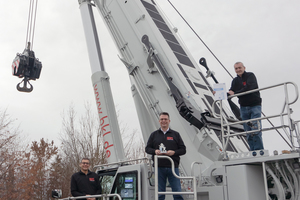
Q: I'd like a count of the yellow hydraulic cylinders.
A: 0